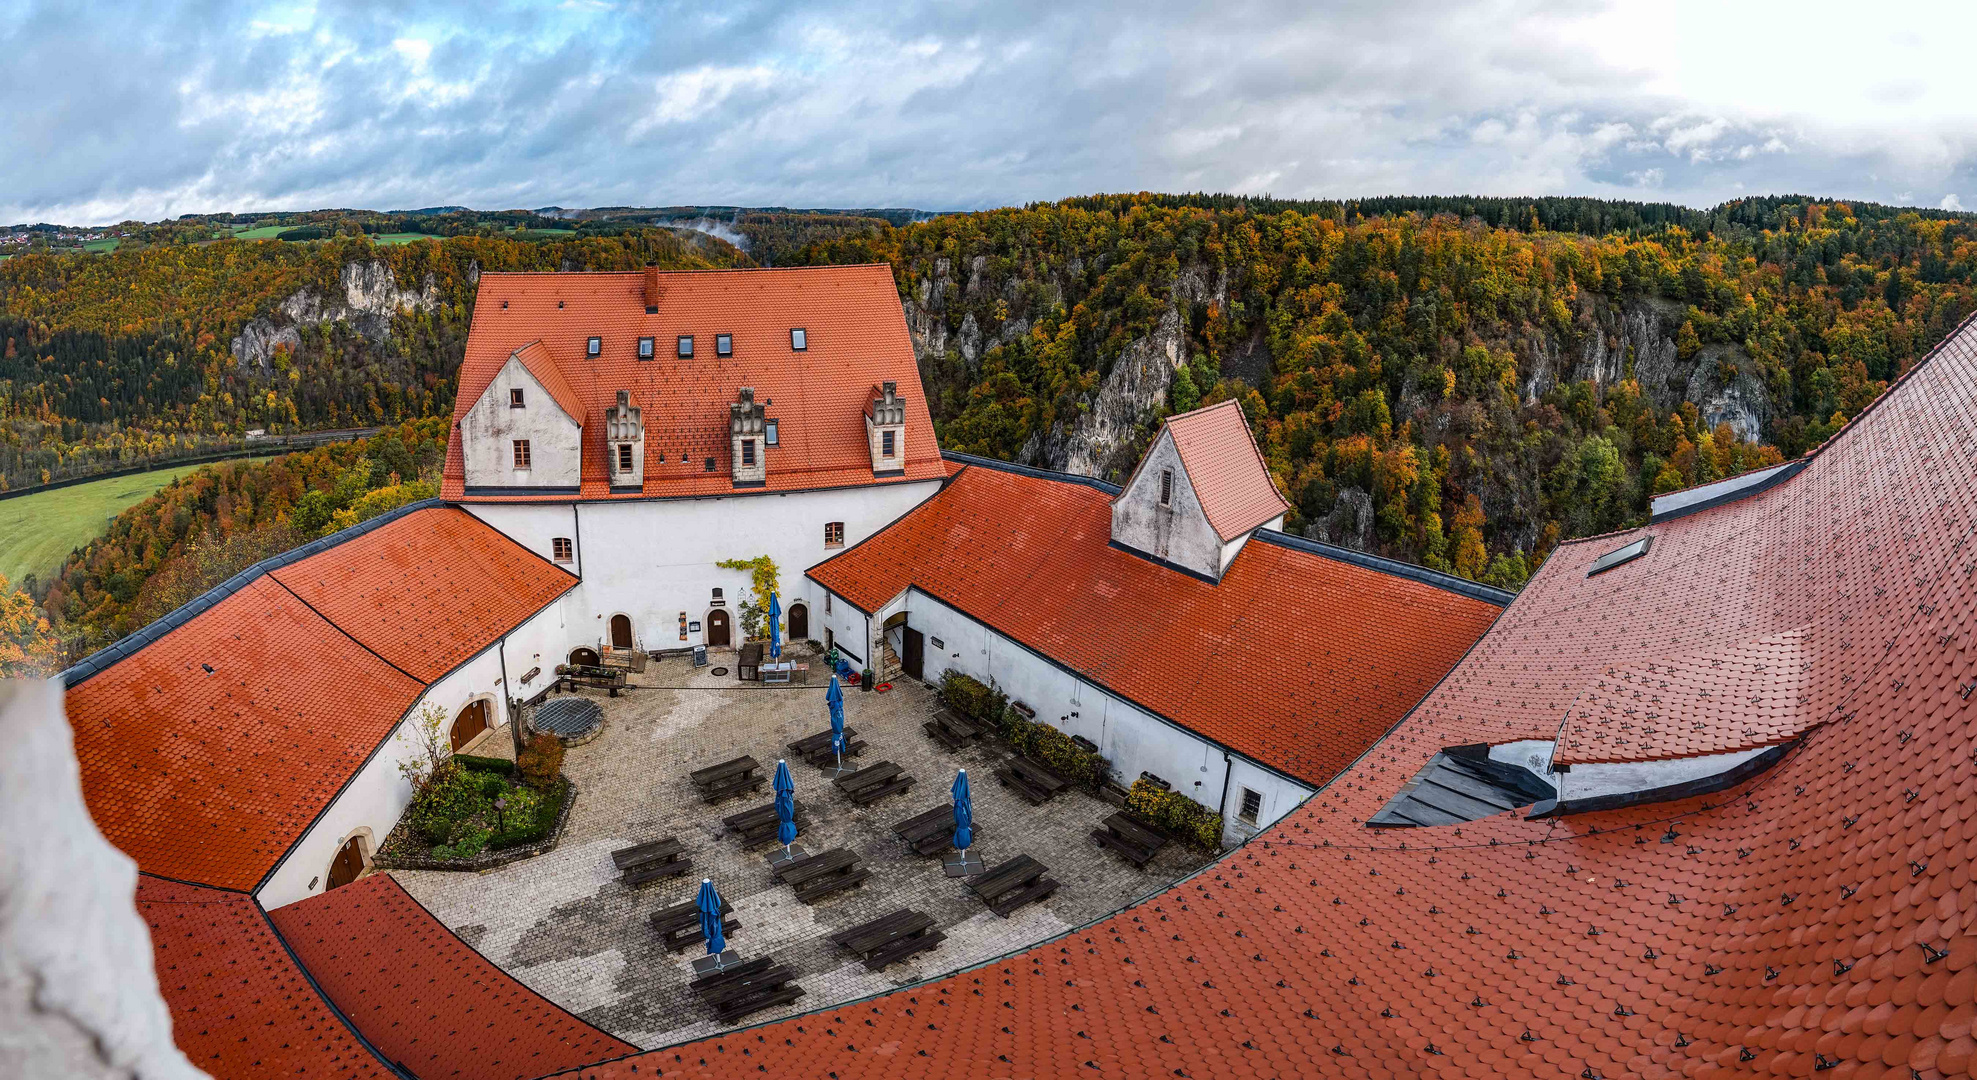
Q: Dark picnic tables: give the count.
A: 14